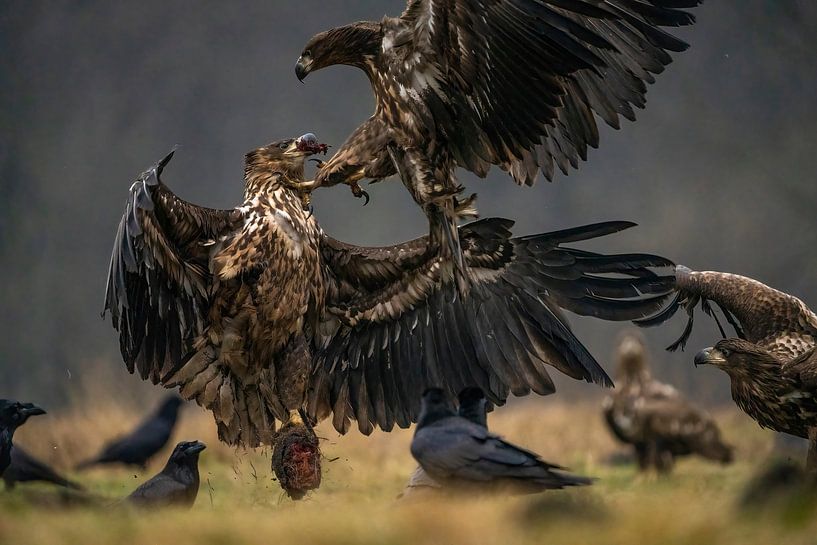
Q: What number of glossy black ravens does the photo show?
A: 6